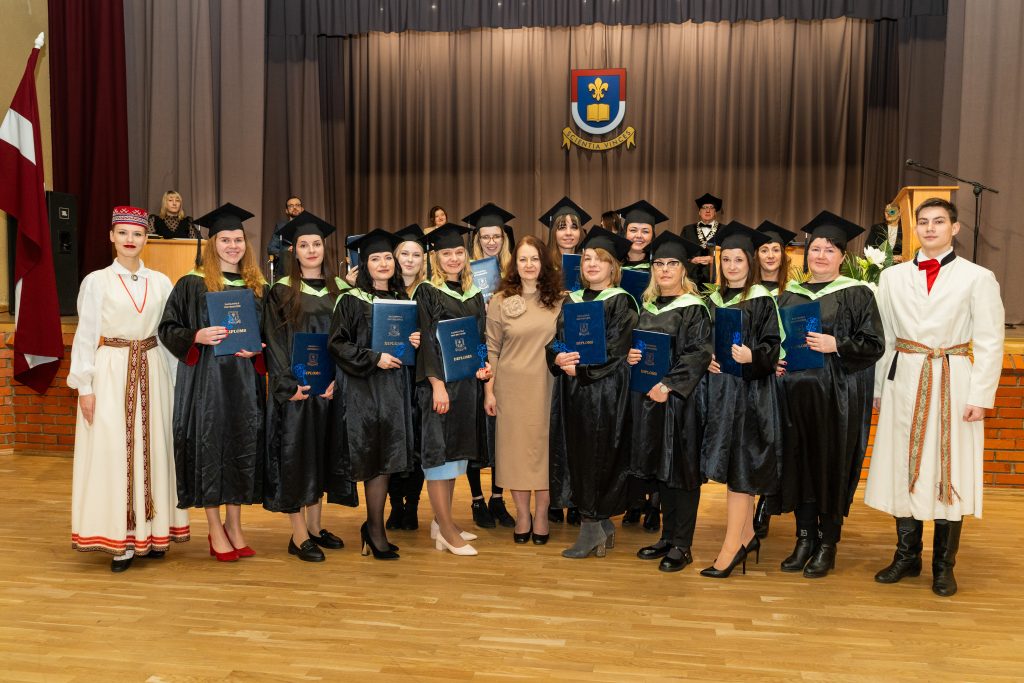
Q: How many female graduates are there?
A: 13